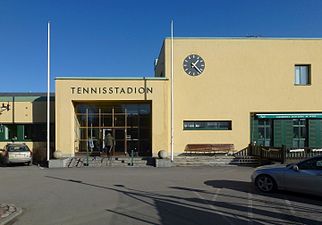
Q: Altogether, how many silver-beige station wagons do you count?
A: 1